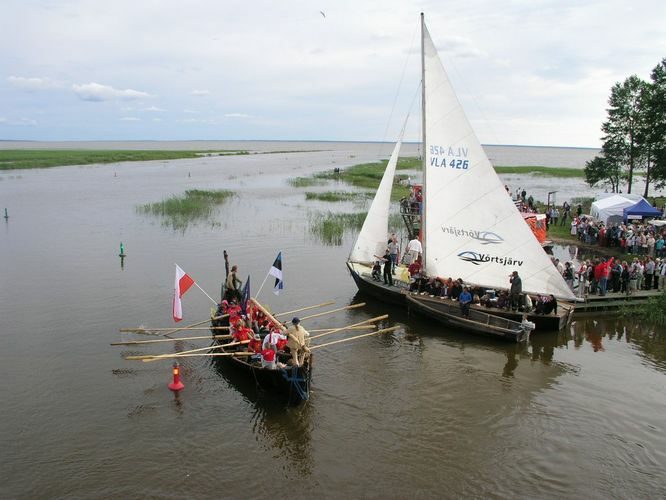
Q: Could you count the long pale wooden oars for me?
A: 10